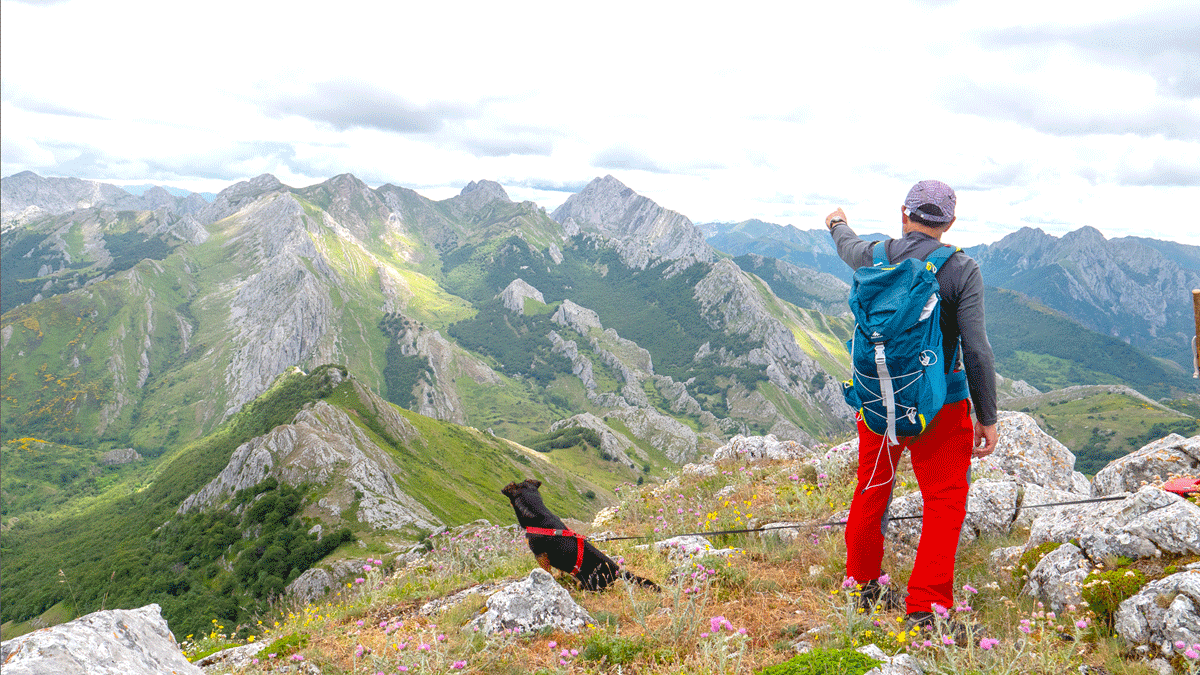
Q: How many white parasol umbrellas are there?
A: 0